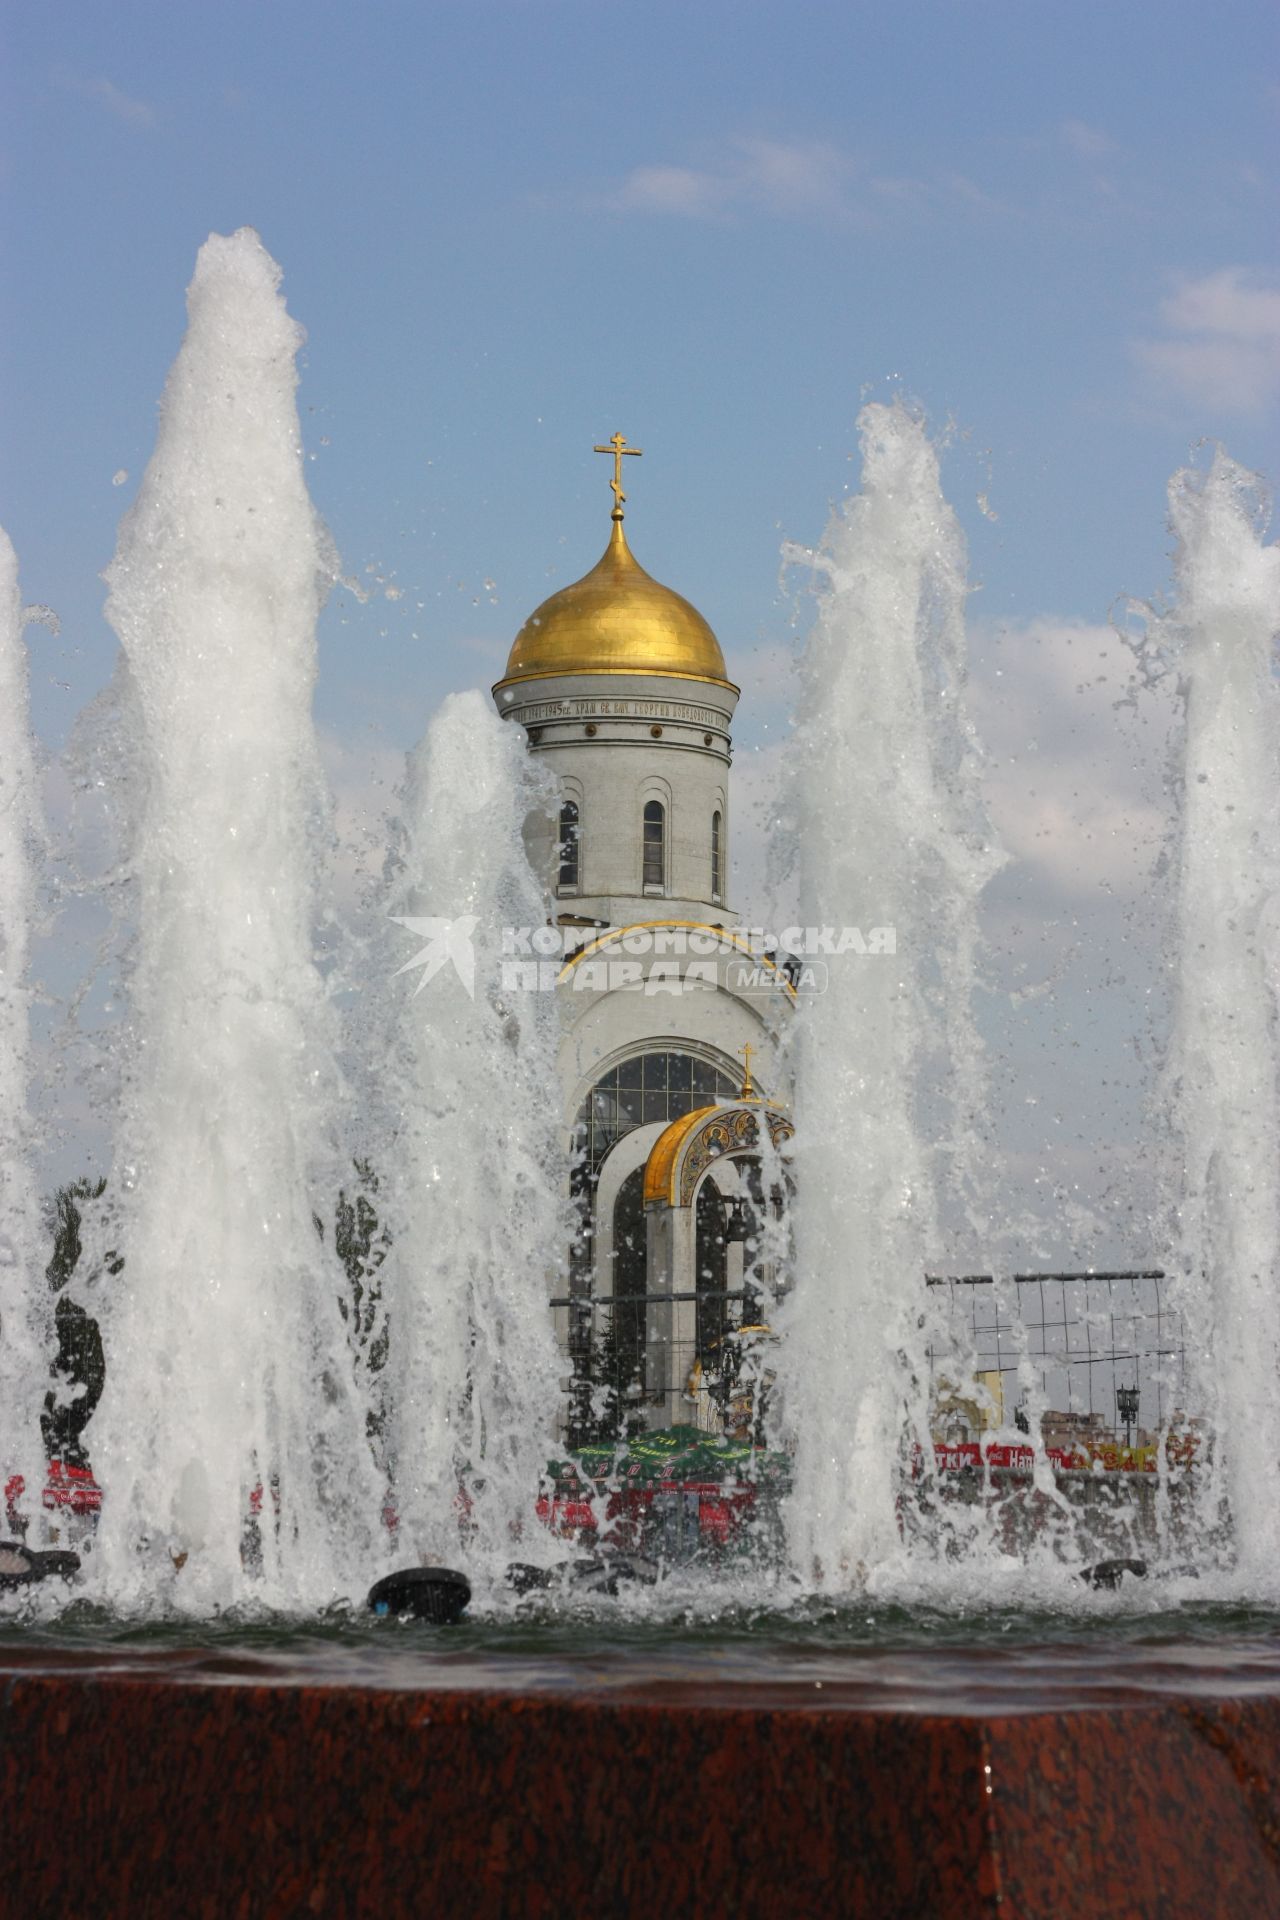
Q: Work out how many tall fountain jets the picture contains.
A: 5